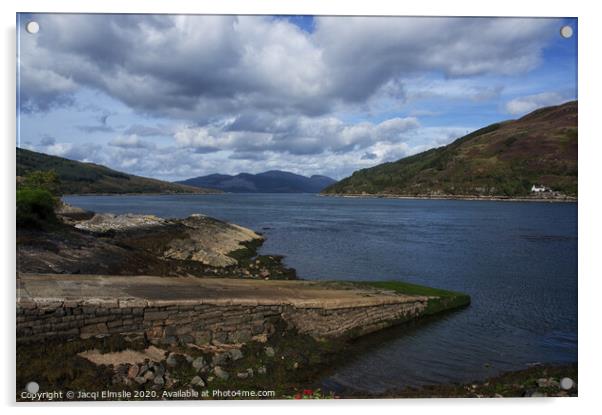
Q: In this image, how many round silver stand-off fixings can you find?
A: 4